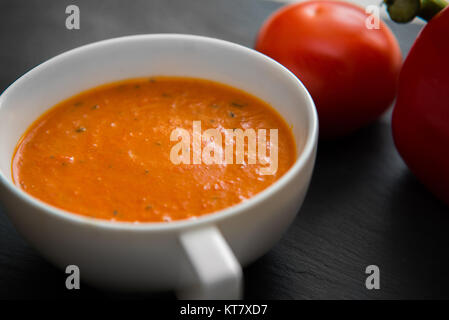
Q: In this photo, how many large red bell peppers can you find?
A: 1